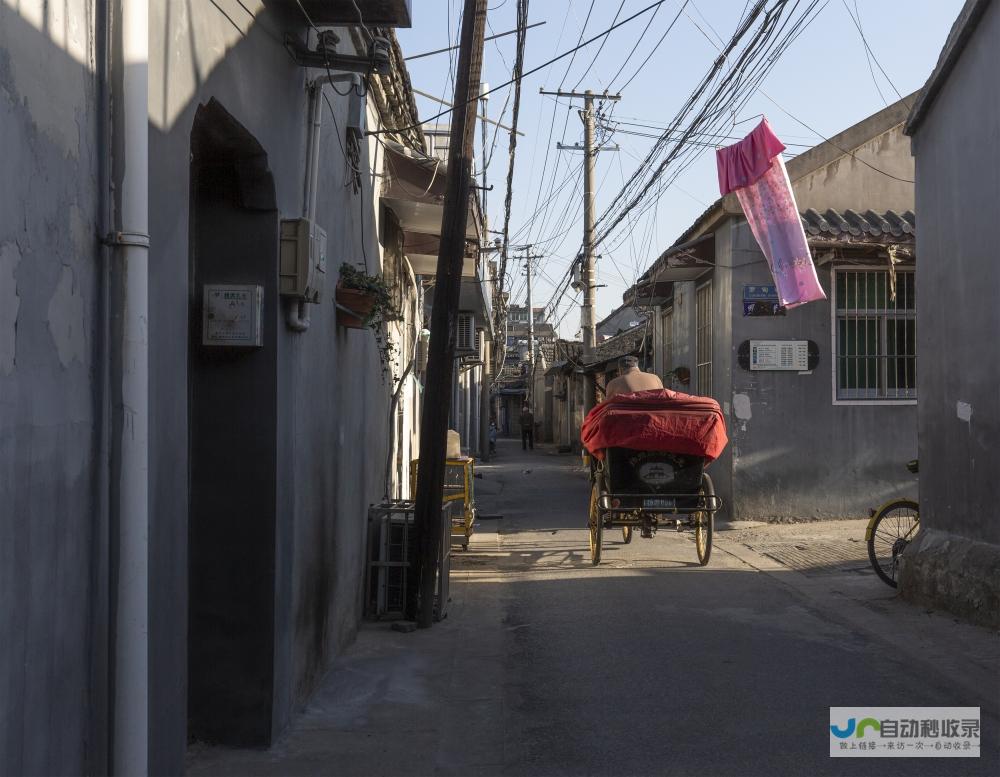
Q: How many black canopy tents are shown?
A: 0